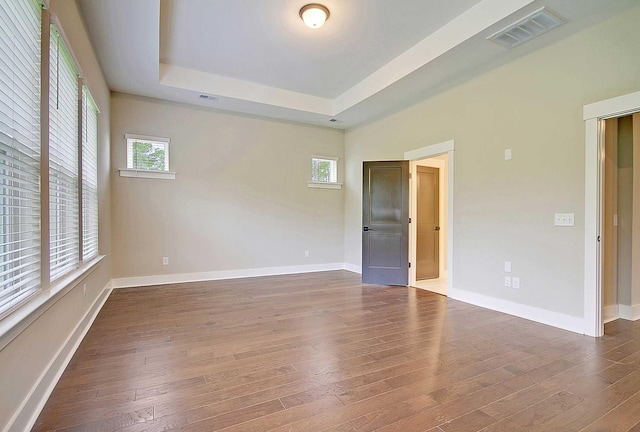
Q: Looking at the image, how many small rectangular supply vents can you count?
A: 2